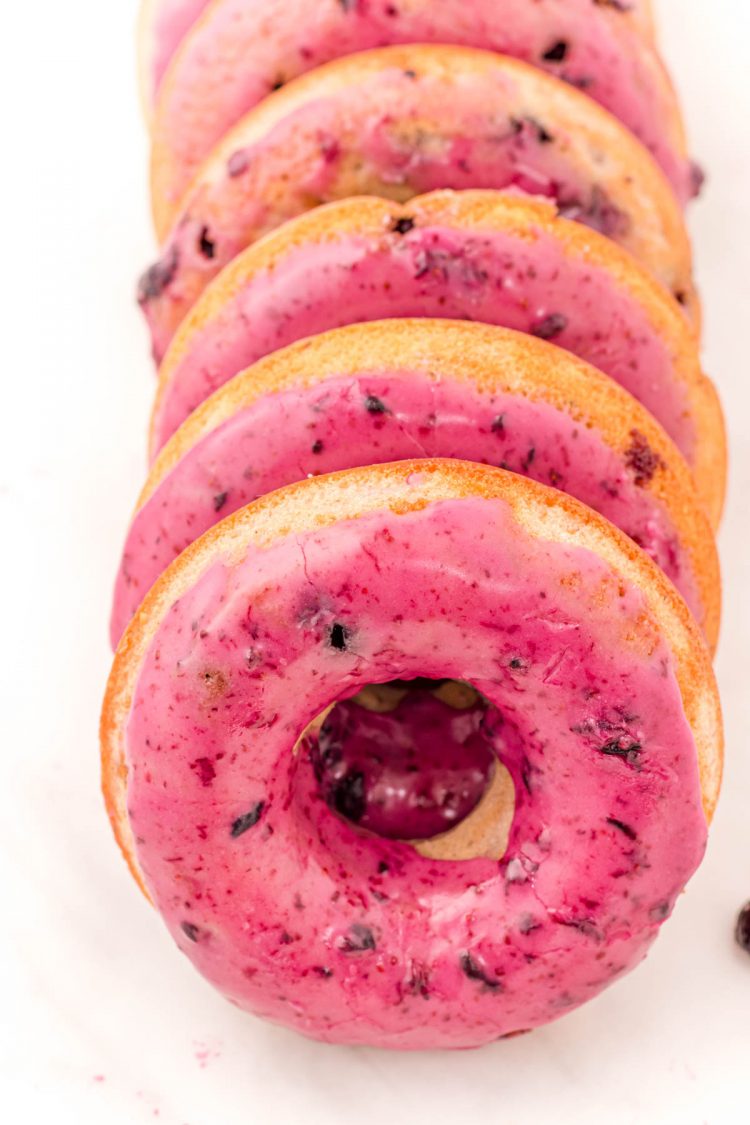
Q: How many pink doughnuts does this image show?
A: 6